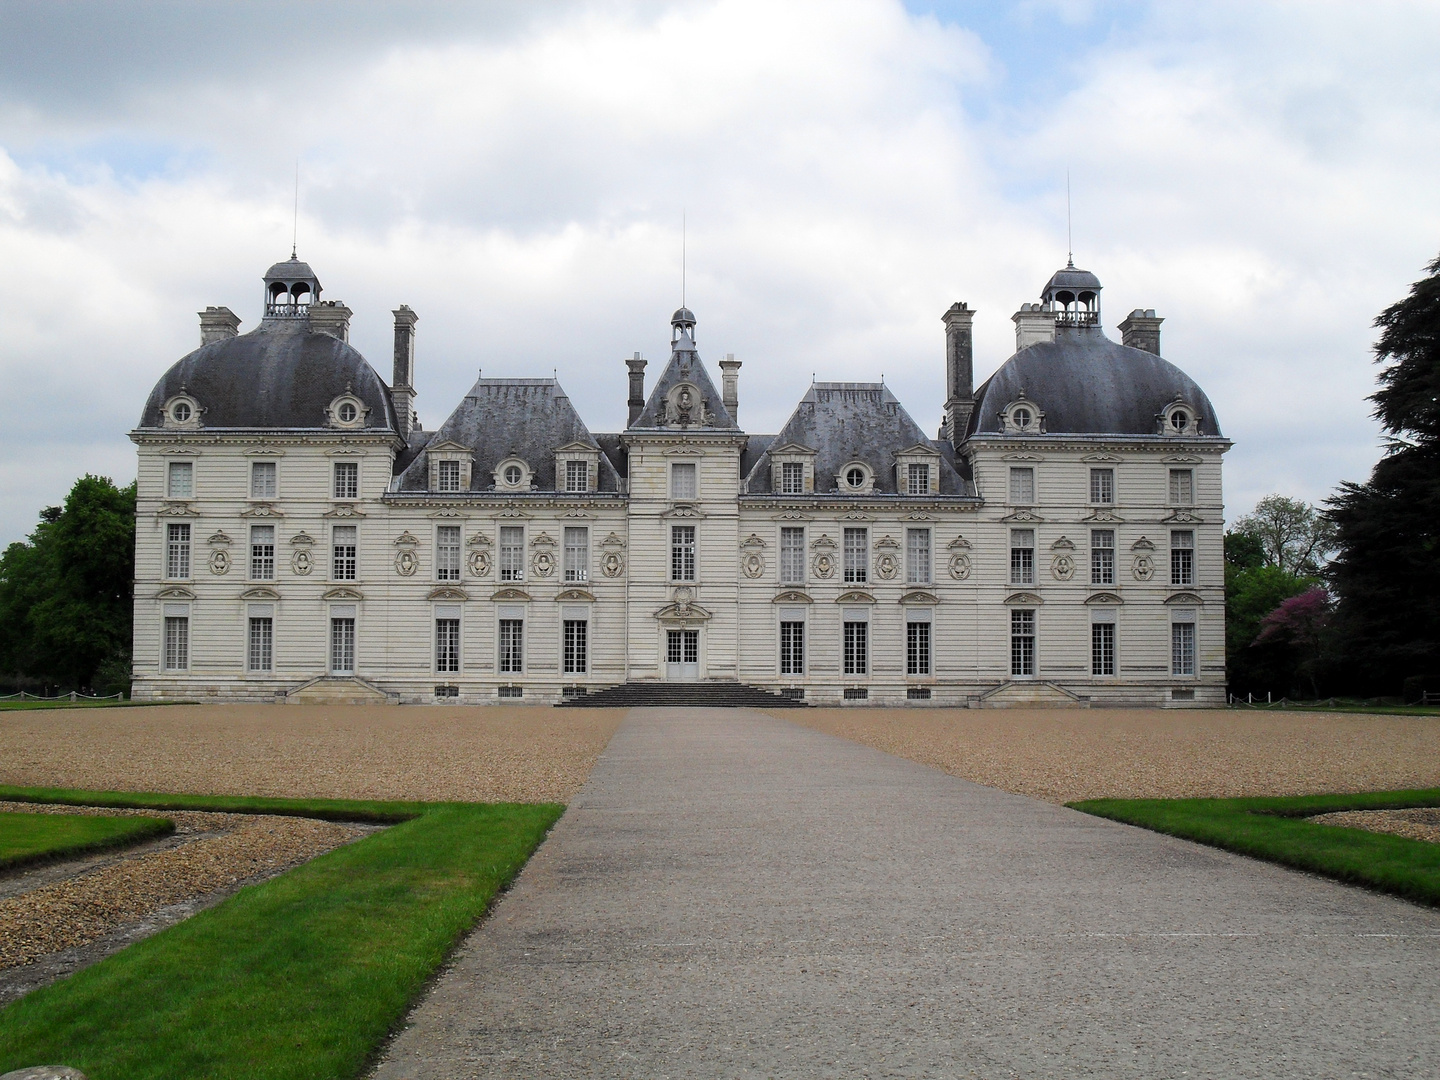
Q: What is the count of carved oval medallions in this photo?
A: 12